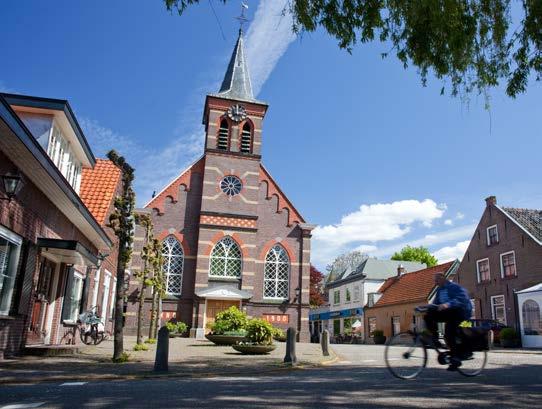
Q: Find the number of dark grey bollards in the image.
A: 3